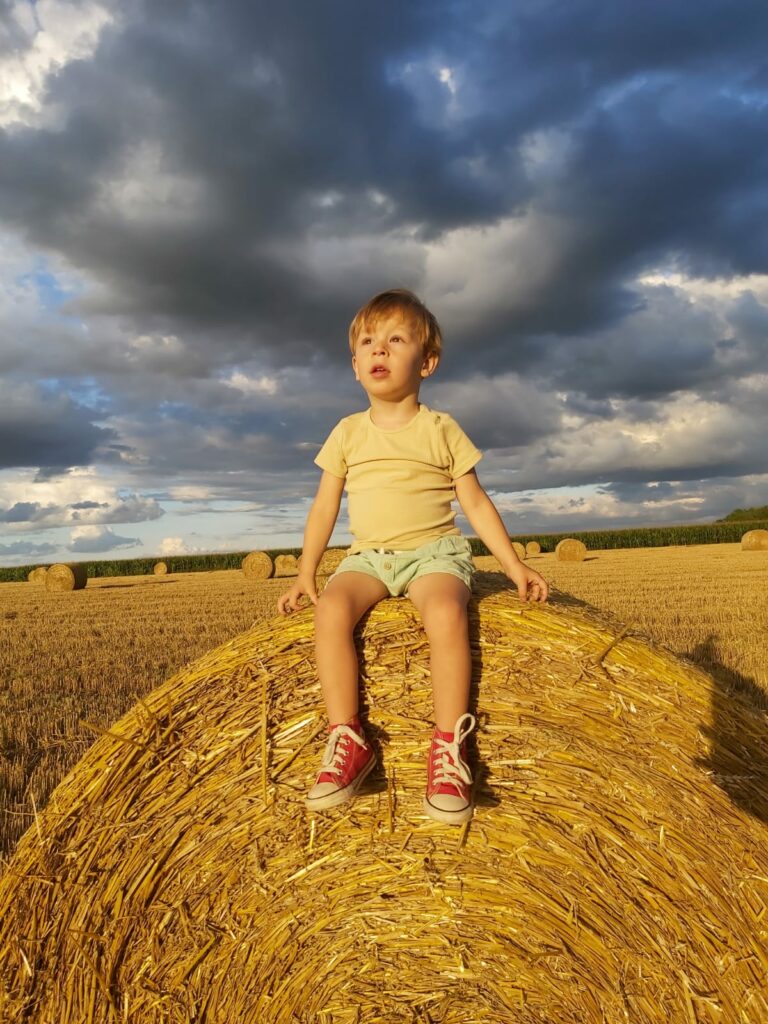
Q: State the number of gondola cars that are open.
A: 0